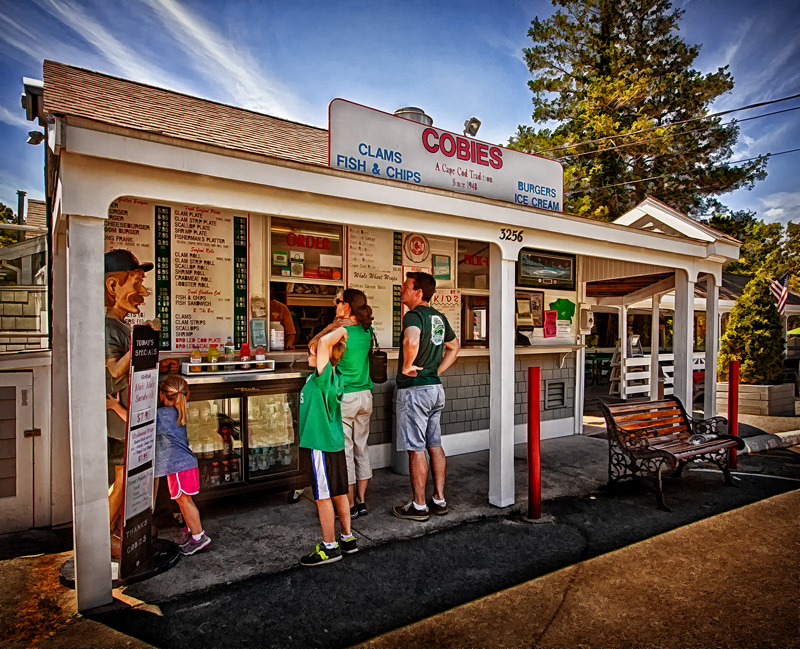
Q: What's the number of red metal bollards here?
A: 2